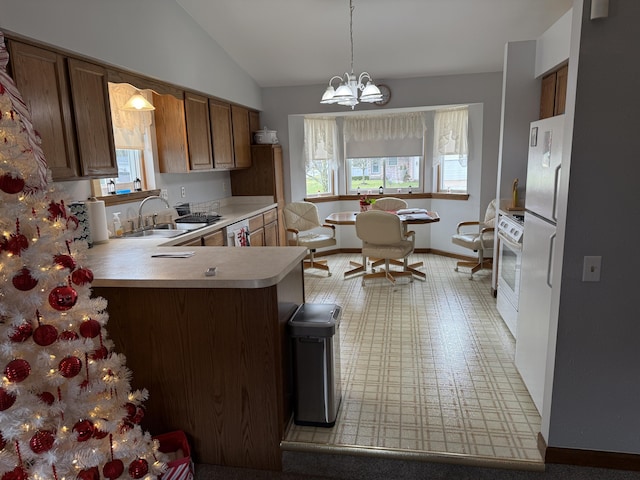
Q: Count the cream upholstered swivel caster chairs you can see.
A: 4